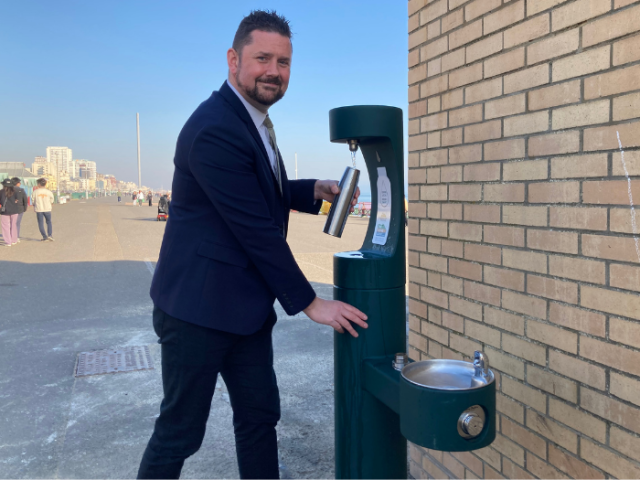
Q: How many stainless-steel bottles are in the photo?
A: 1